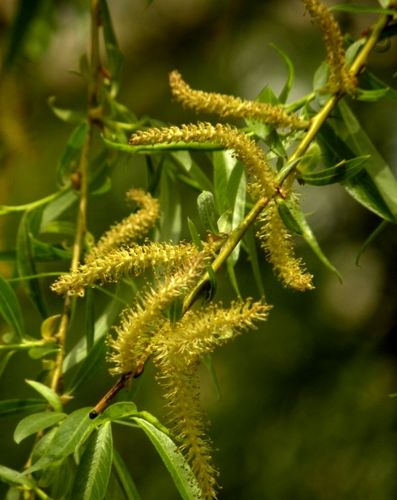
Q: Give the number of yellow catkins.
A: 9